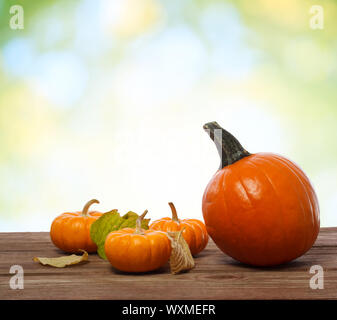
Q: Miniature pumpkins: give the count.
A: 3